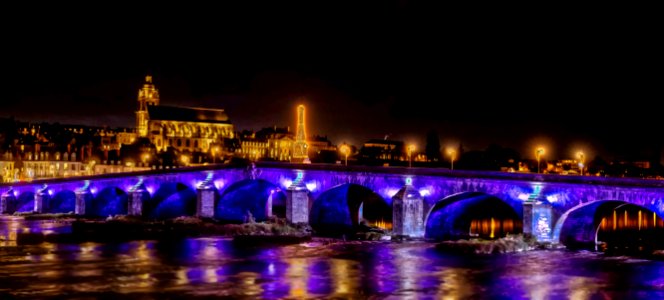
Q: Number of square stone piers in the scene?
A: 8